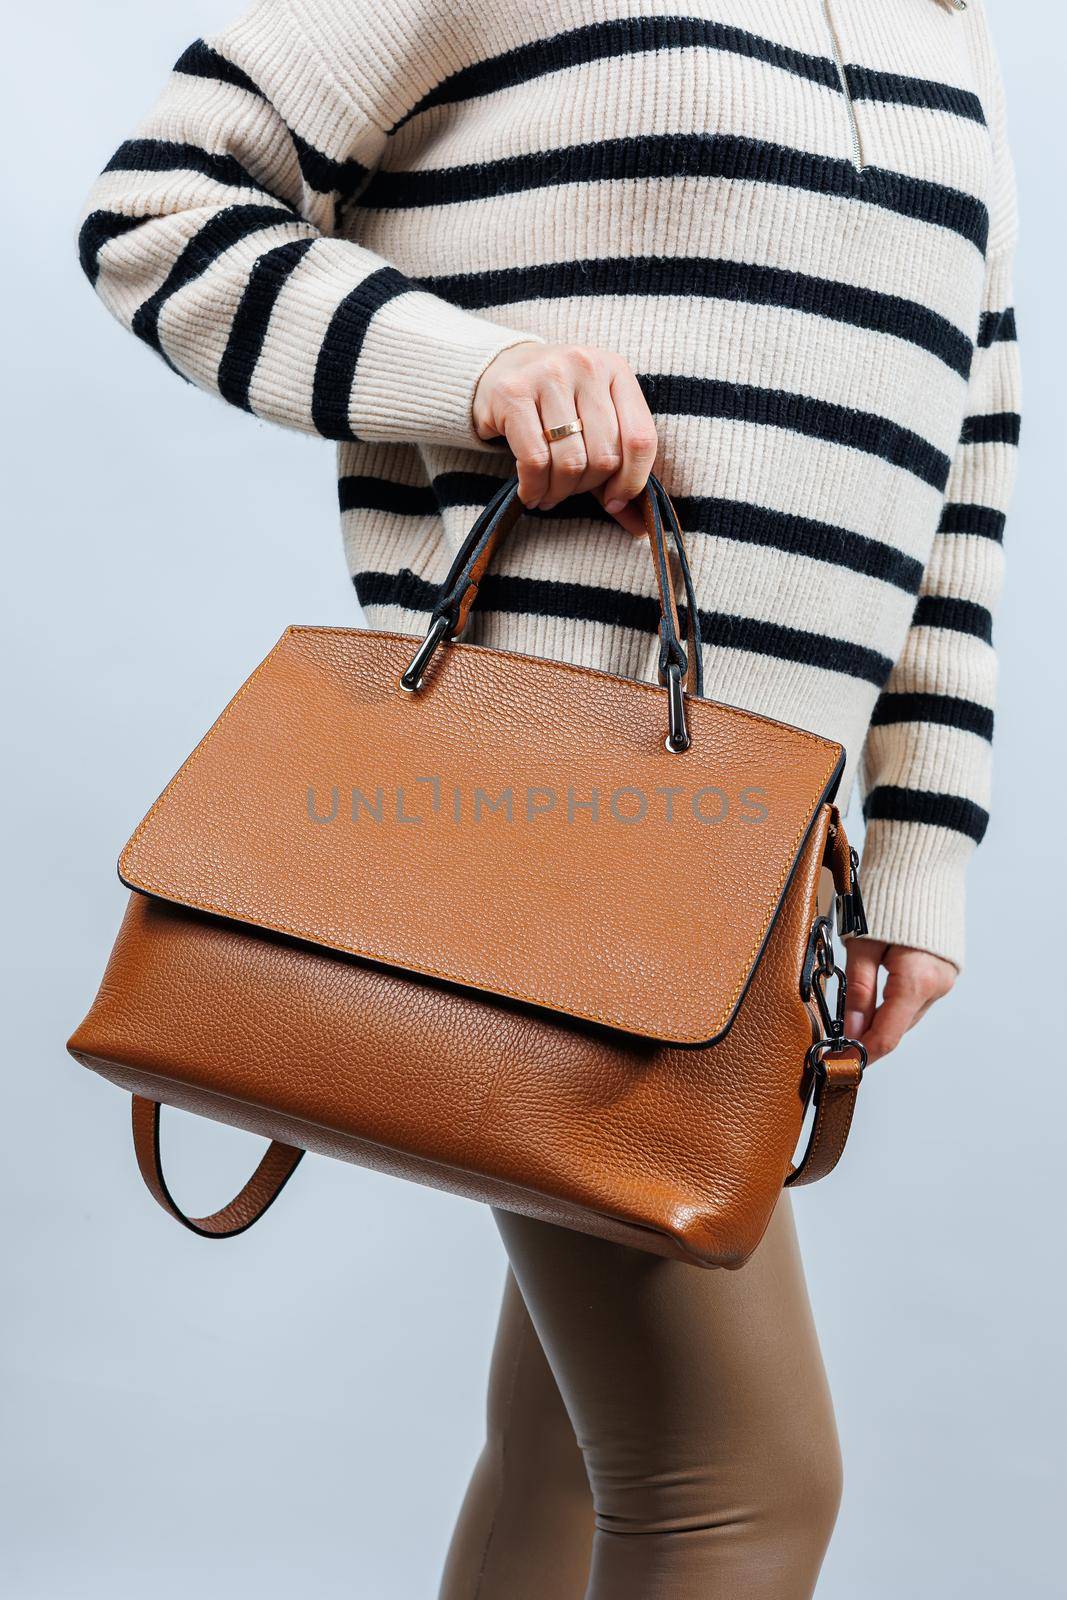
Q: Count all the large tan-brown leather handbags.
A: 1